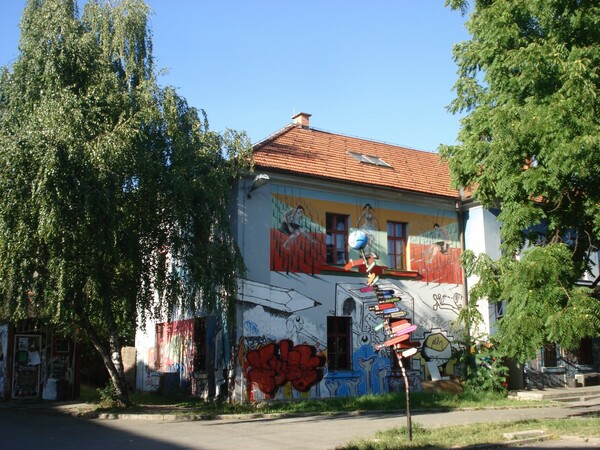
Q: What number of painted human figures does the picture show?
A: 3